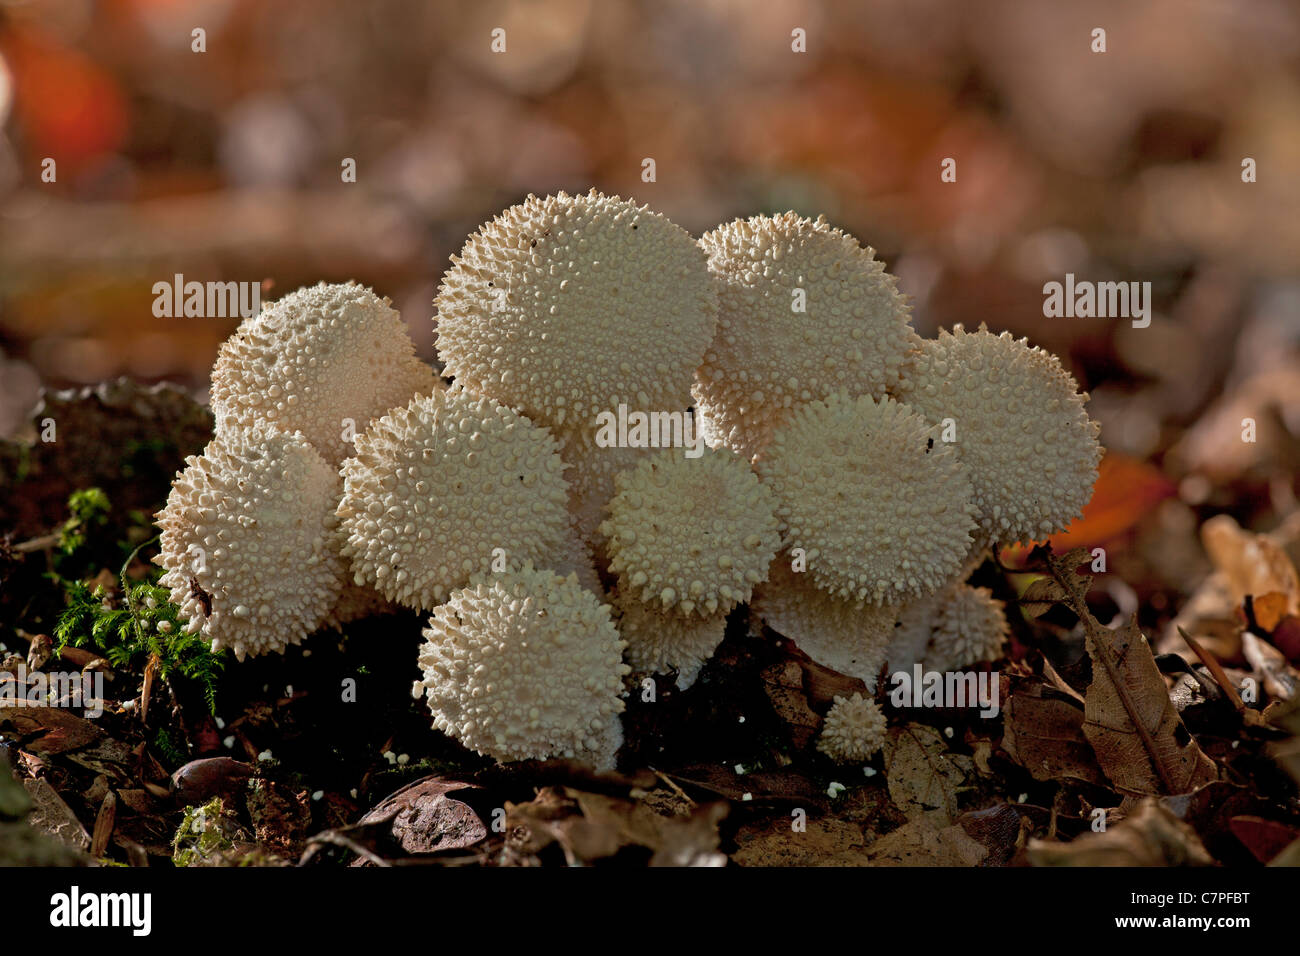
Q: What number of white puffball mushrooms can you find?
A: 11